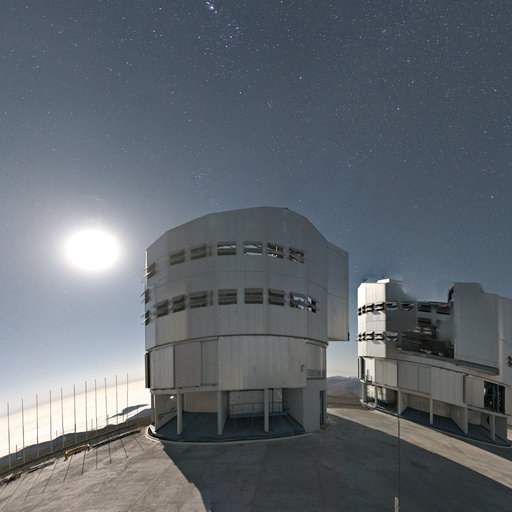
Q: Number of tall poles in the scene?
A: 11